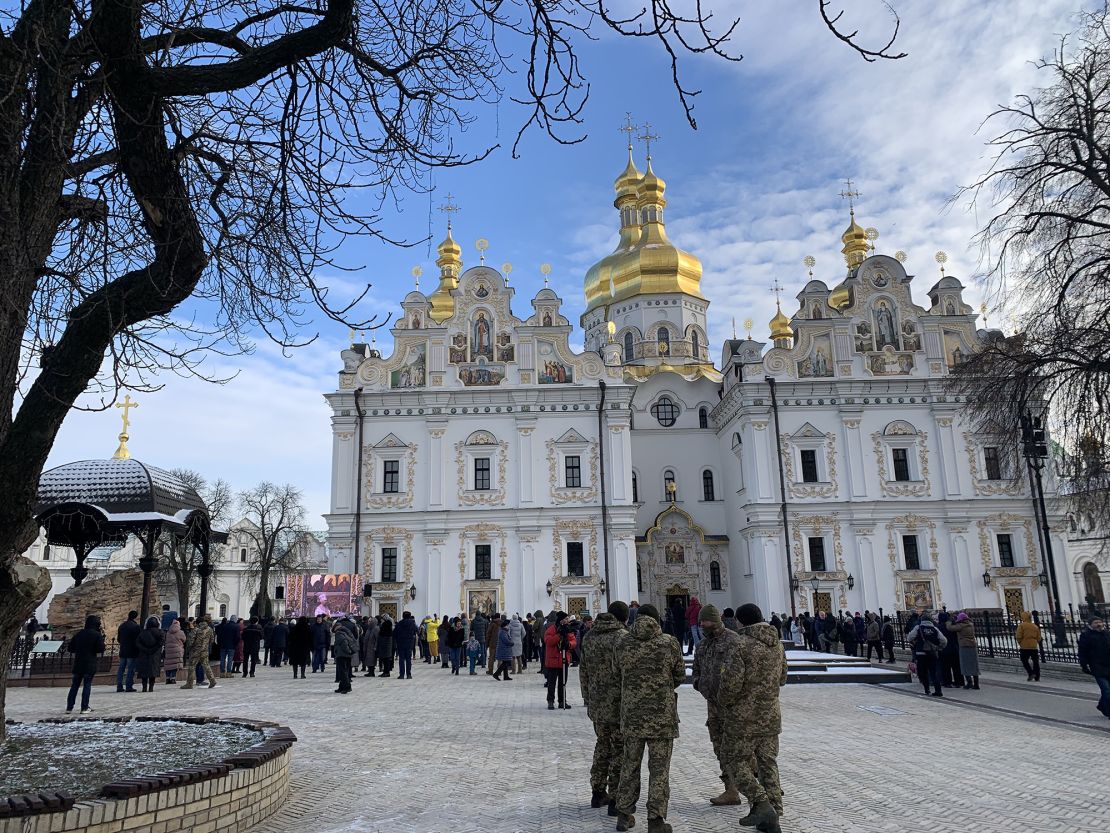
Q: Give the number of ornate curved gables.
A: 2